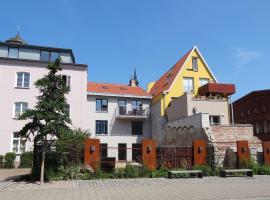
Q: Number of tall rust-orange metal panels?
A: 5